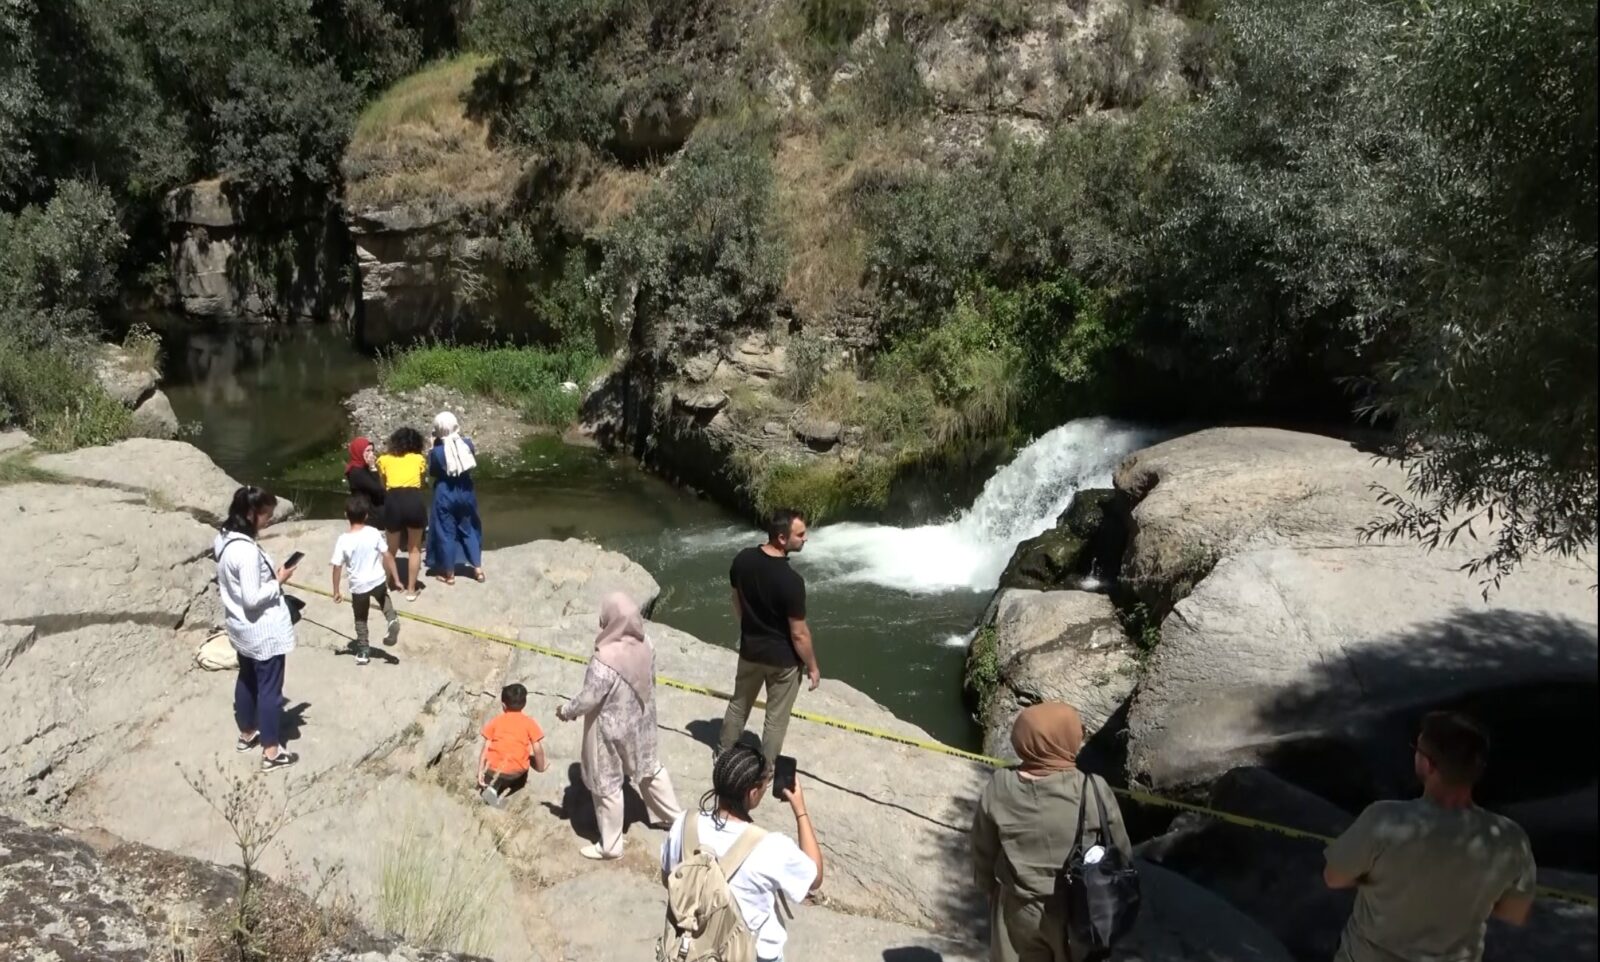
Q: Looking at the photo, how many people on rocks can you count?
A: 11